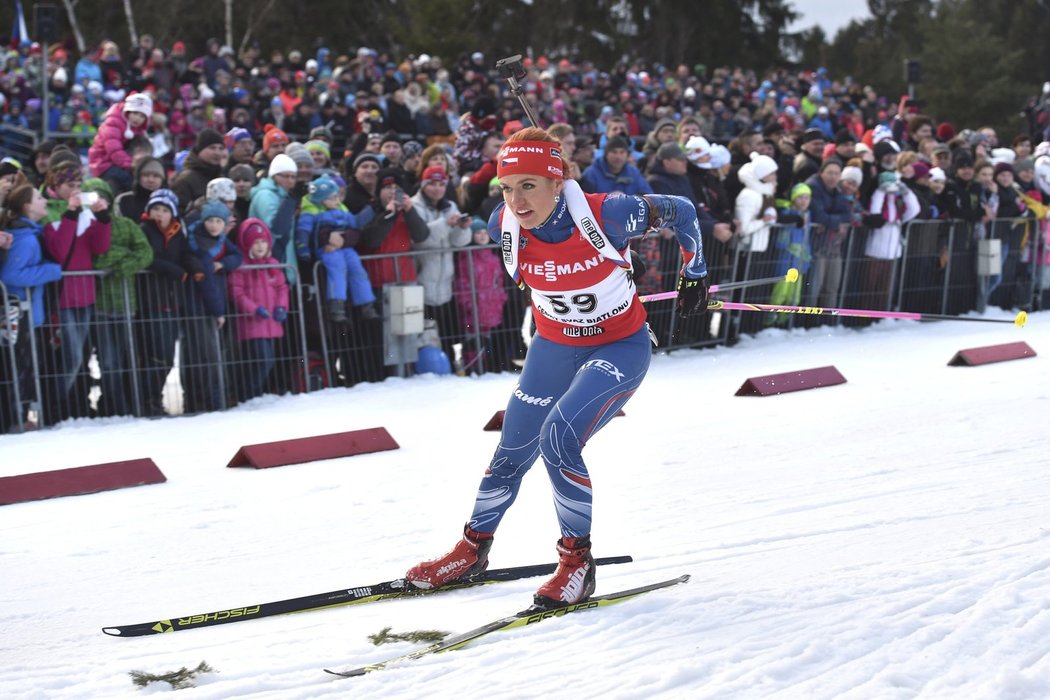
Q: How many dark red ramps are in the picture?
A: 5